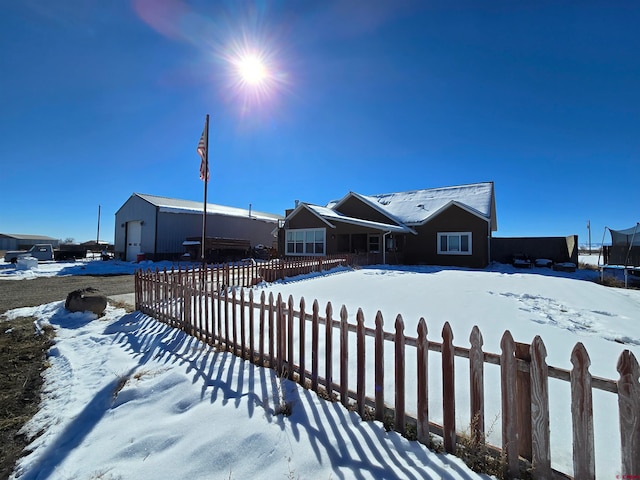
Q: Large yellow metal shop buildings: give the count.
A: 0